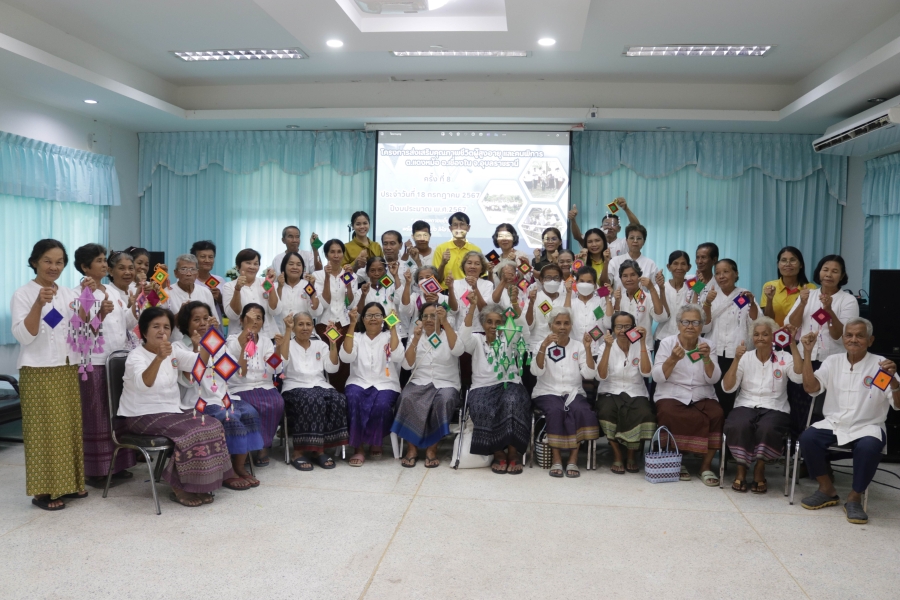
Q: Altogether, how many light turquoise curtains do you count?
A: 4